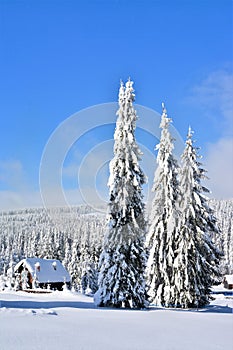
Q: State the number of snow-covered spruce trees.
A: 3